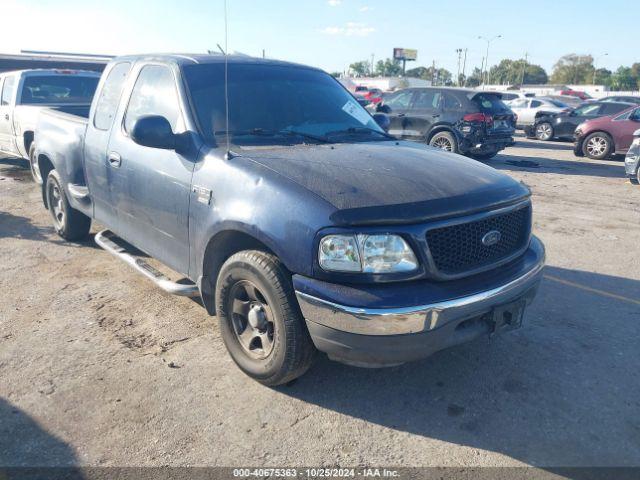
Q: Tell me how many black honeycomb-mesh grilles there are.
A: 1